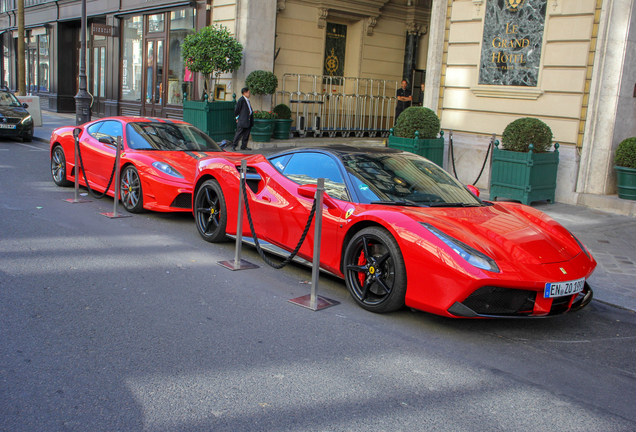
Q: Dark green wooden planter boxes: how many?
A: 3